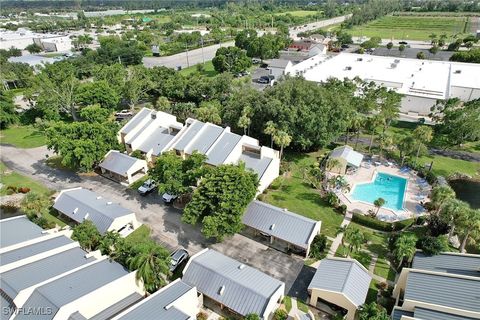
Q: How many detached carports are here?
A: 5